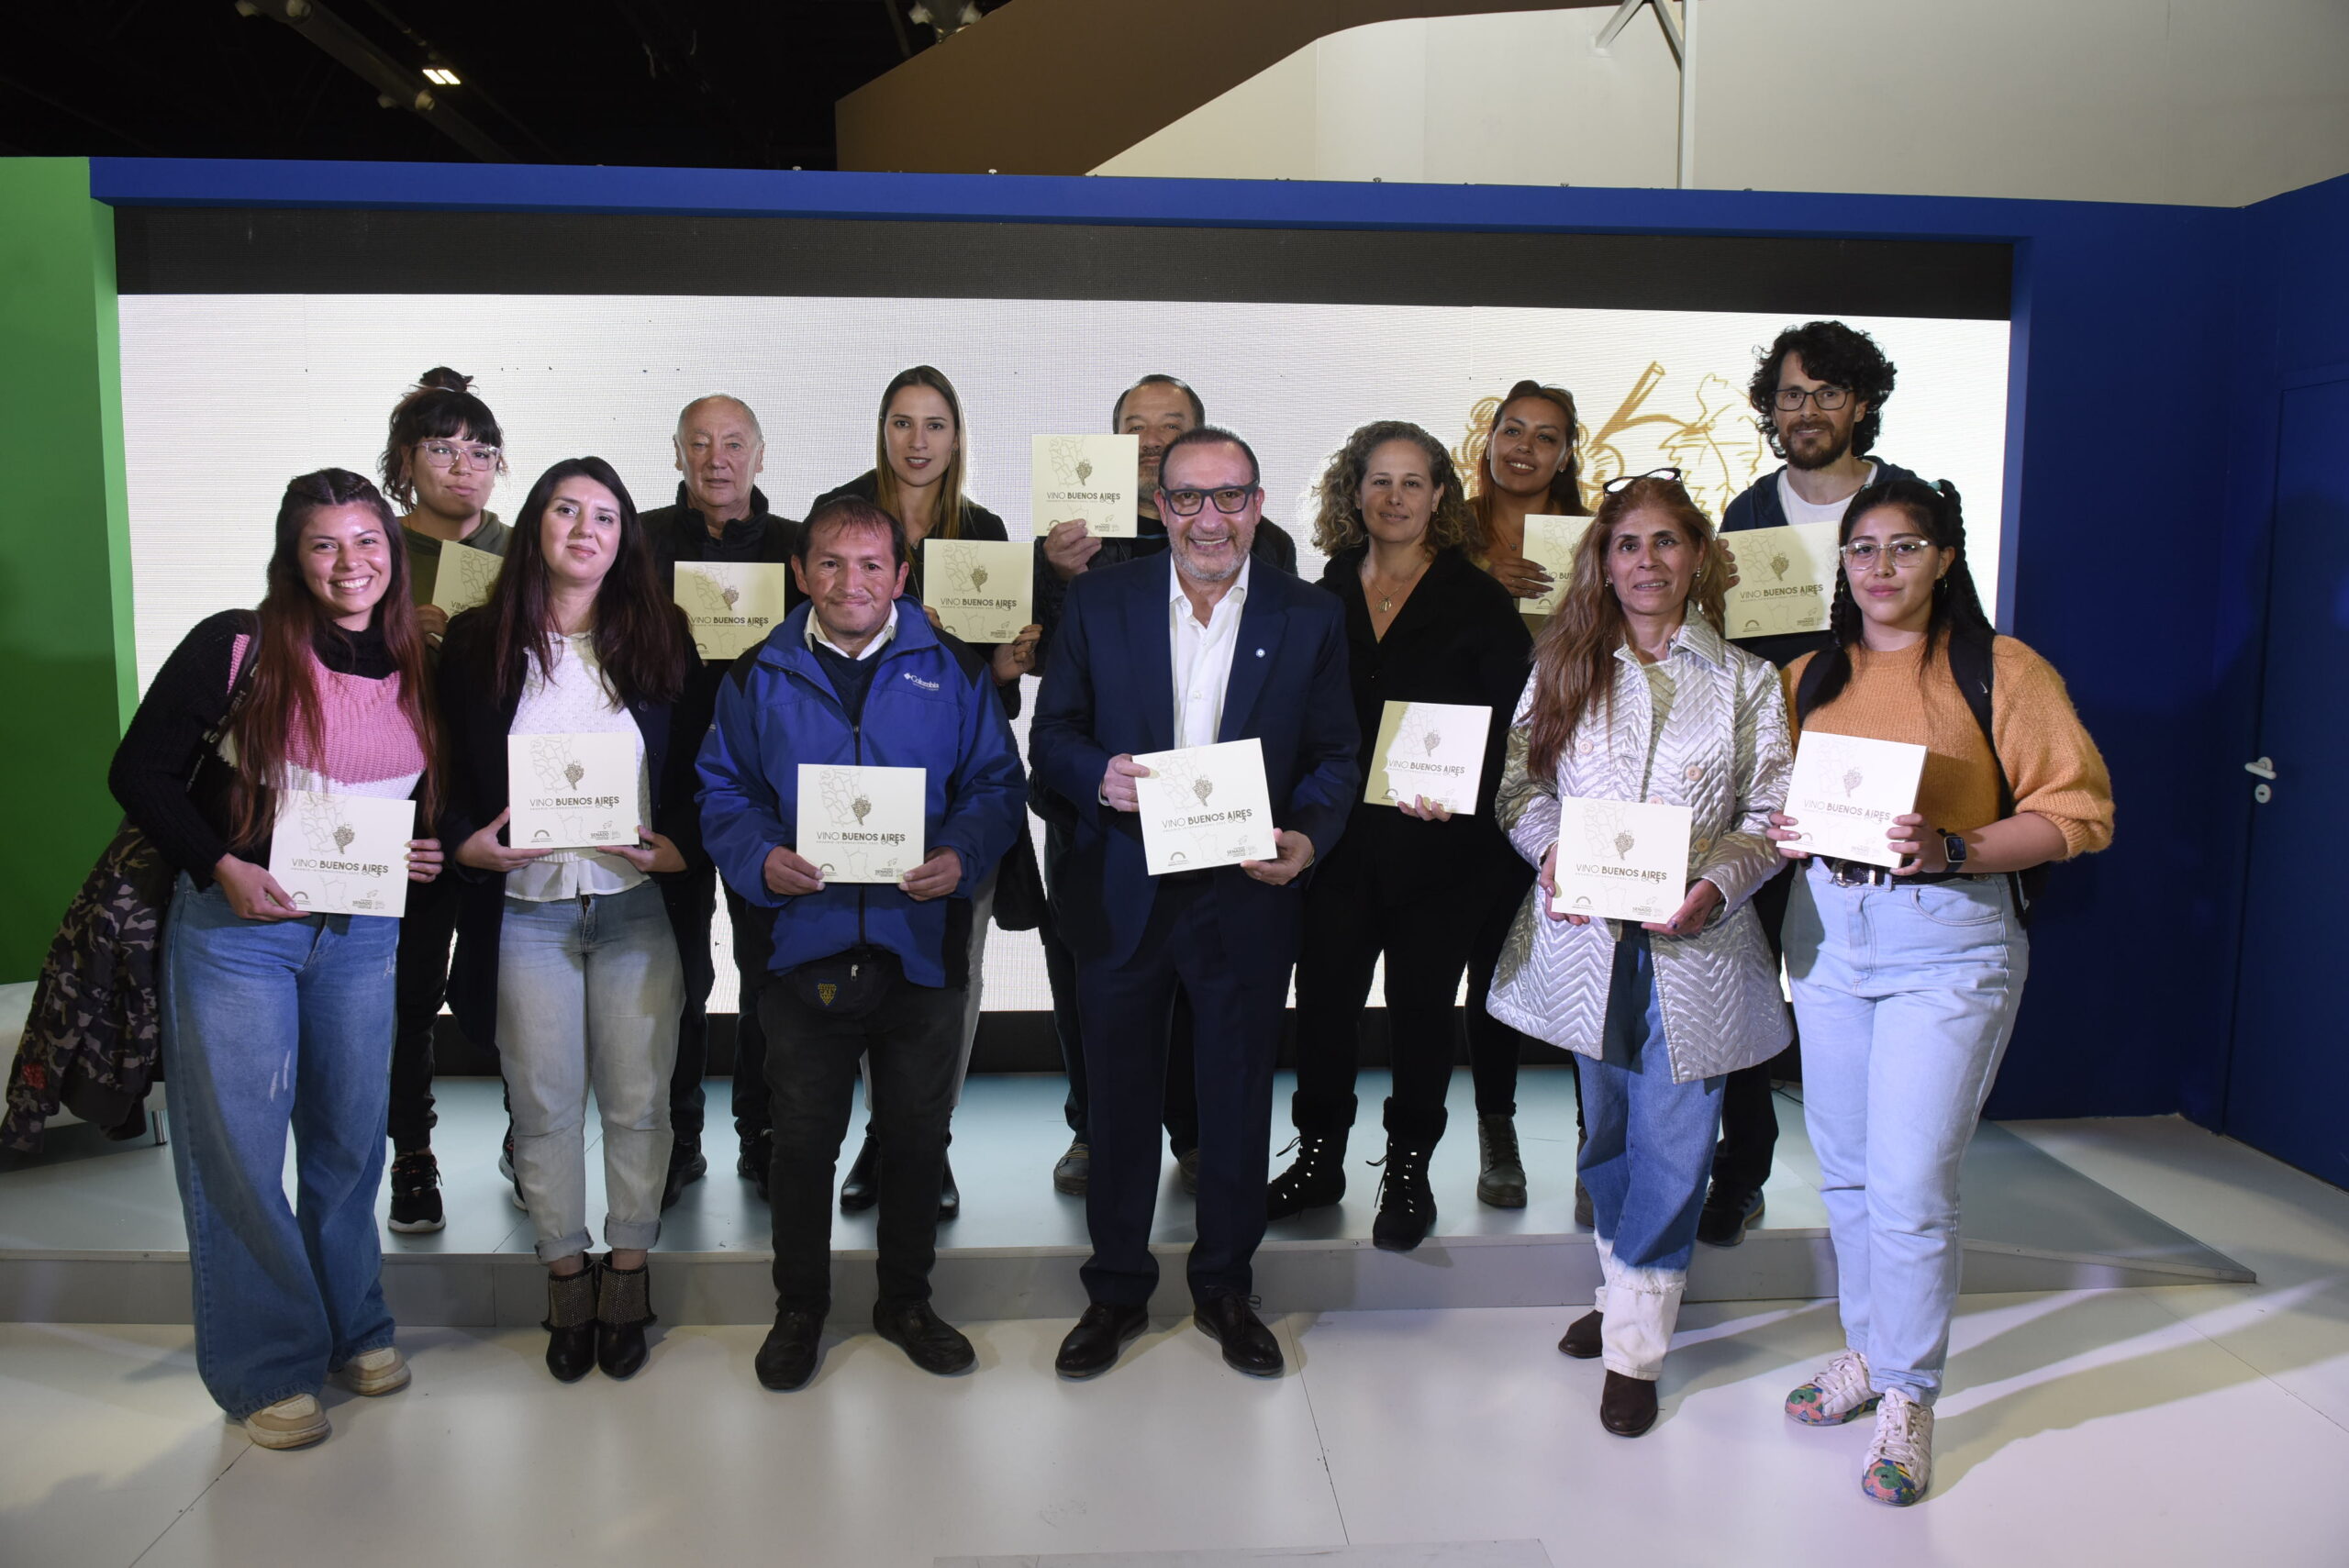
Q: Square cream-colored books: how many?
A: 13